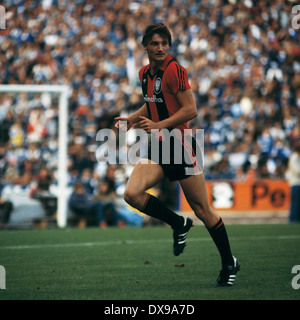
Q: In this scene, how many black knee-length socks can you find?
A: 2